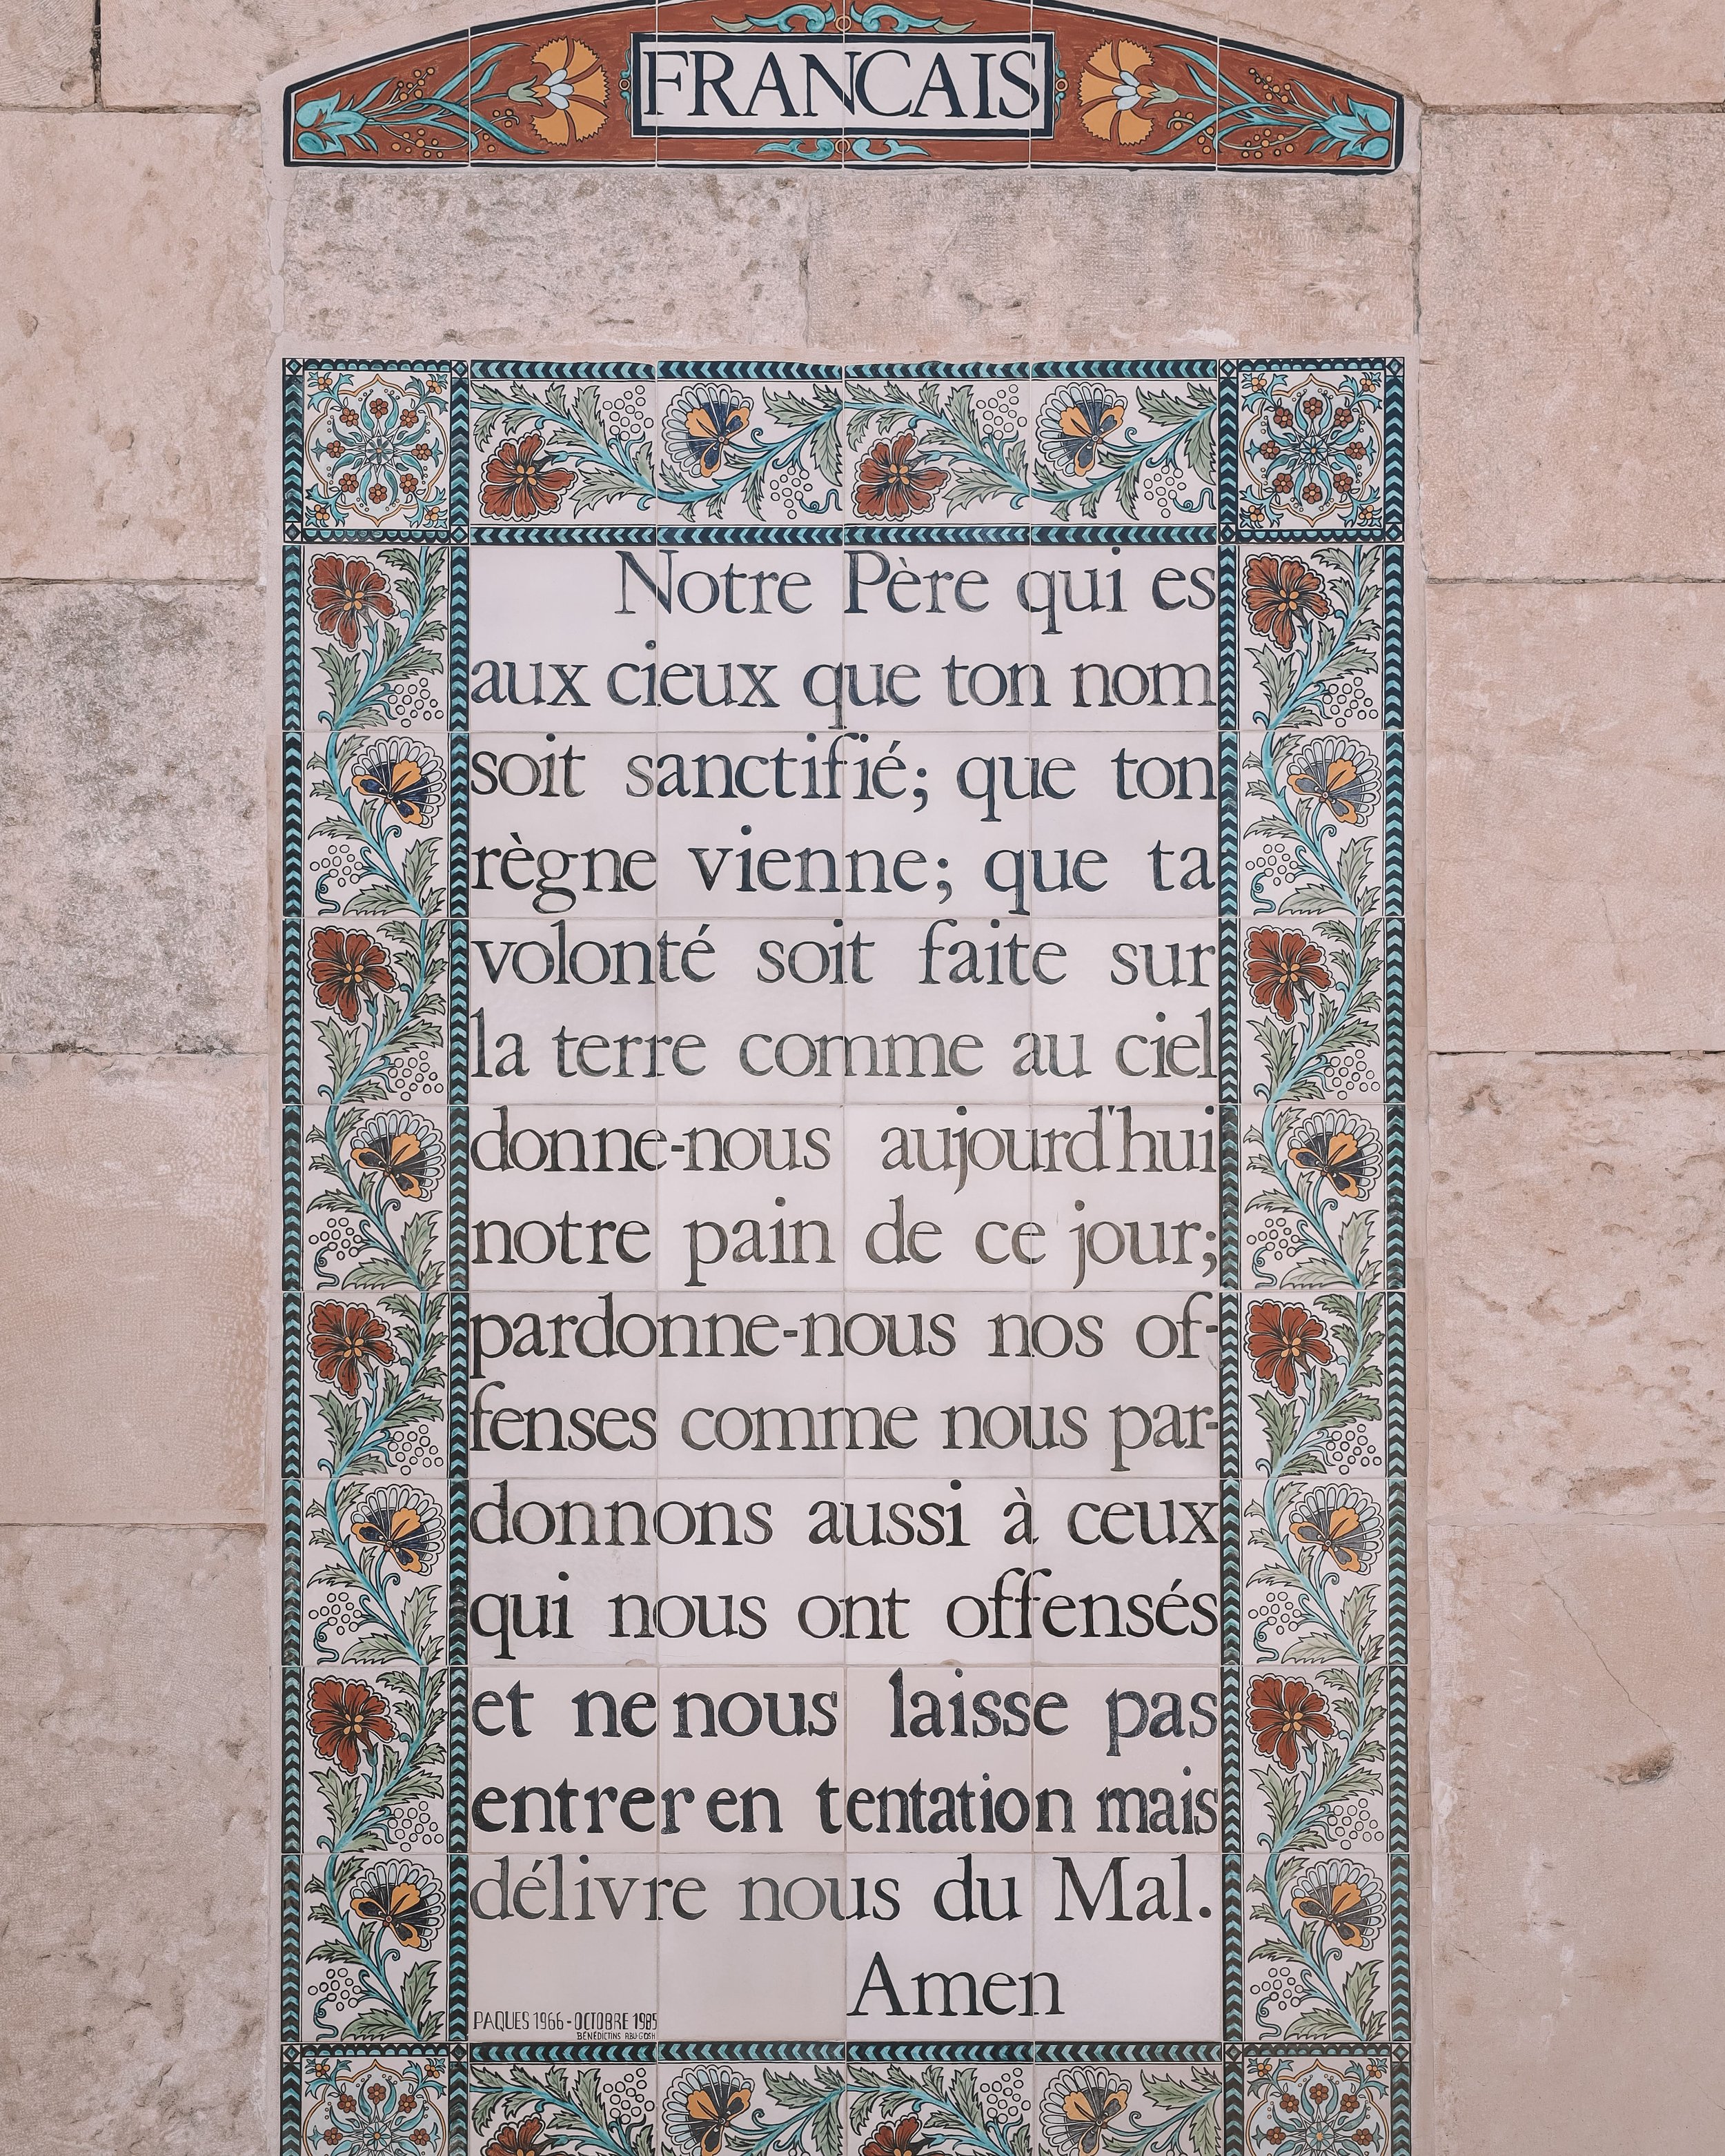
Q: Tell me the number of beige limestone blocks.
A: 13